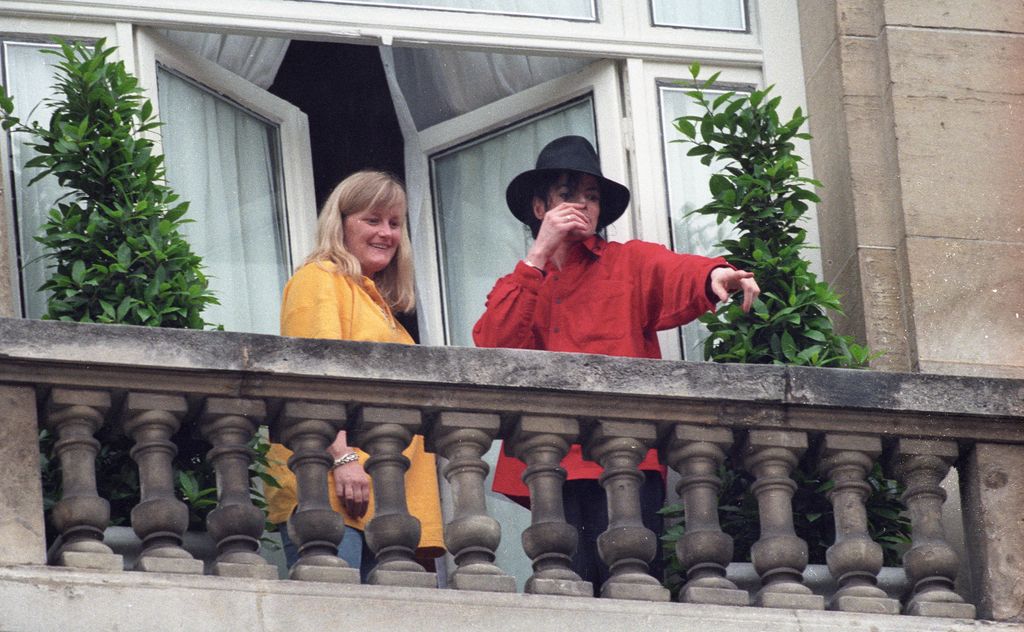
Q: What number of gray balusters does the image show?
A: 12